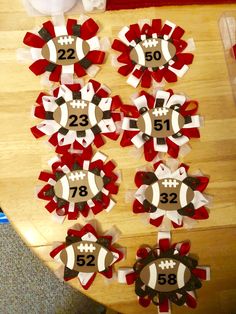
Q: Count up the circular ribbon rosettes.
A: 8